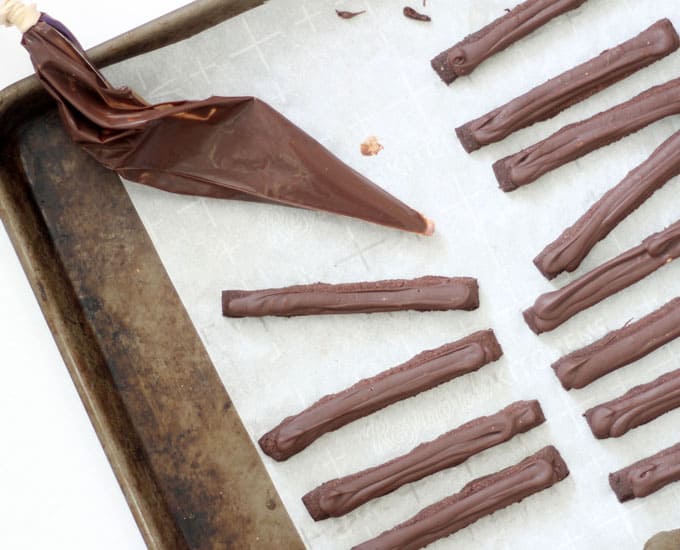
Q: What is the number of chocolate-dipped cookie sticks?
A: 12